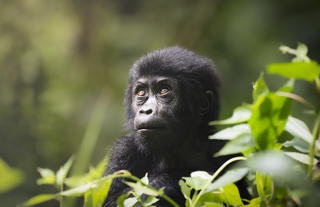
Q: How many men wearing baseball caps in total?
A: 0